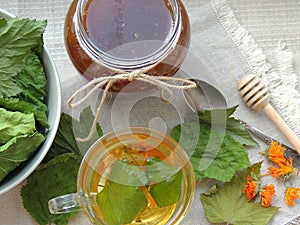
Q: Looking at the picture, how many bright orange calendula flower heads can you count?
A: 5